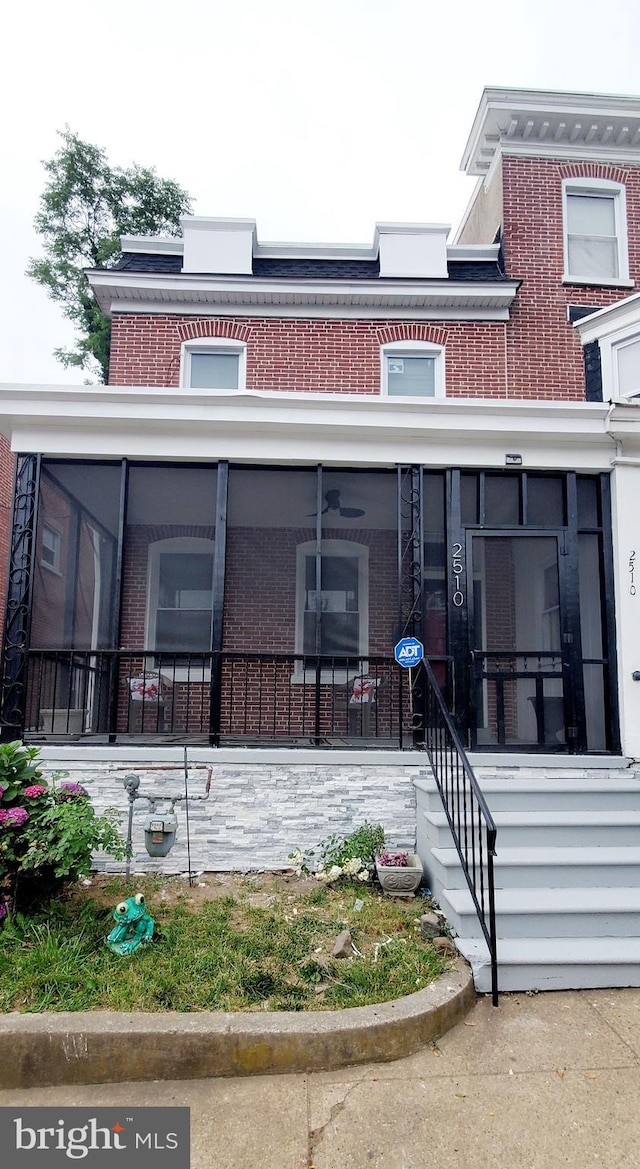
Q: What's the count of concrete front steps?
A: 5